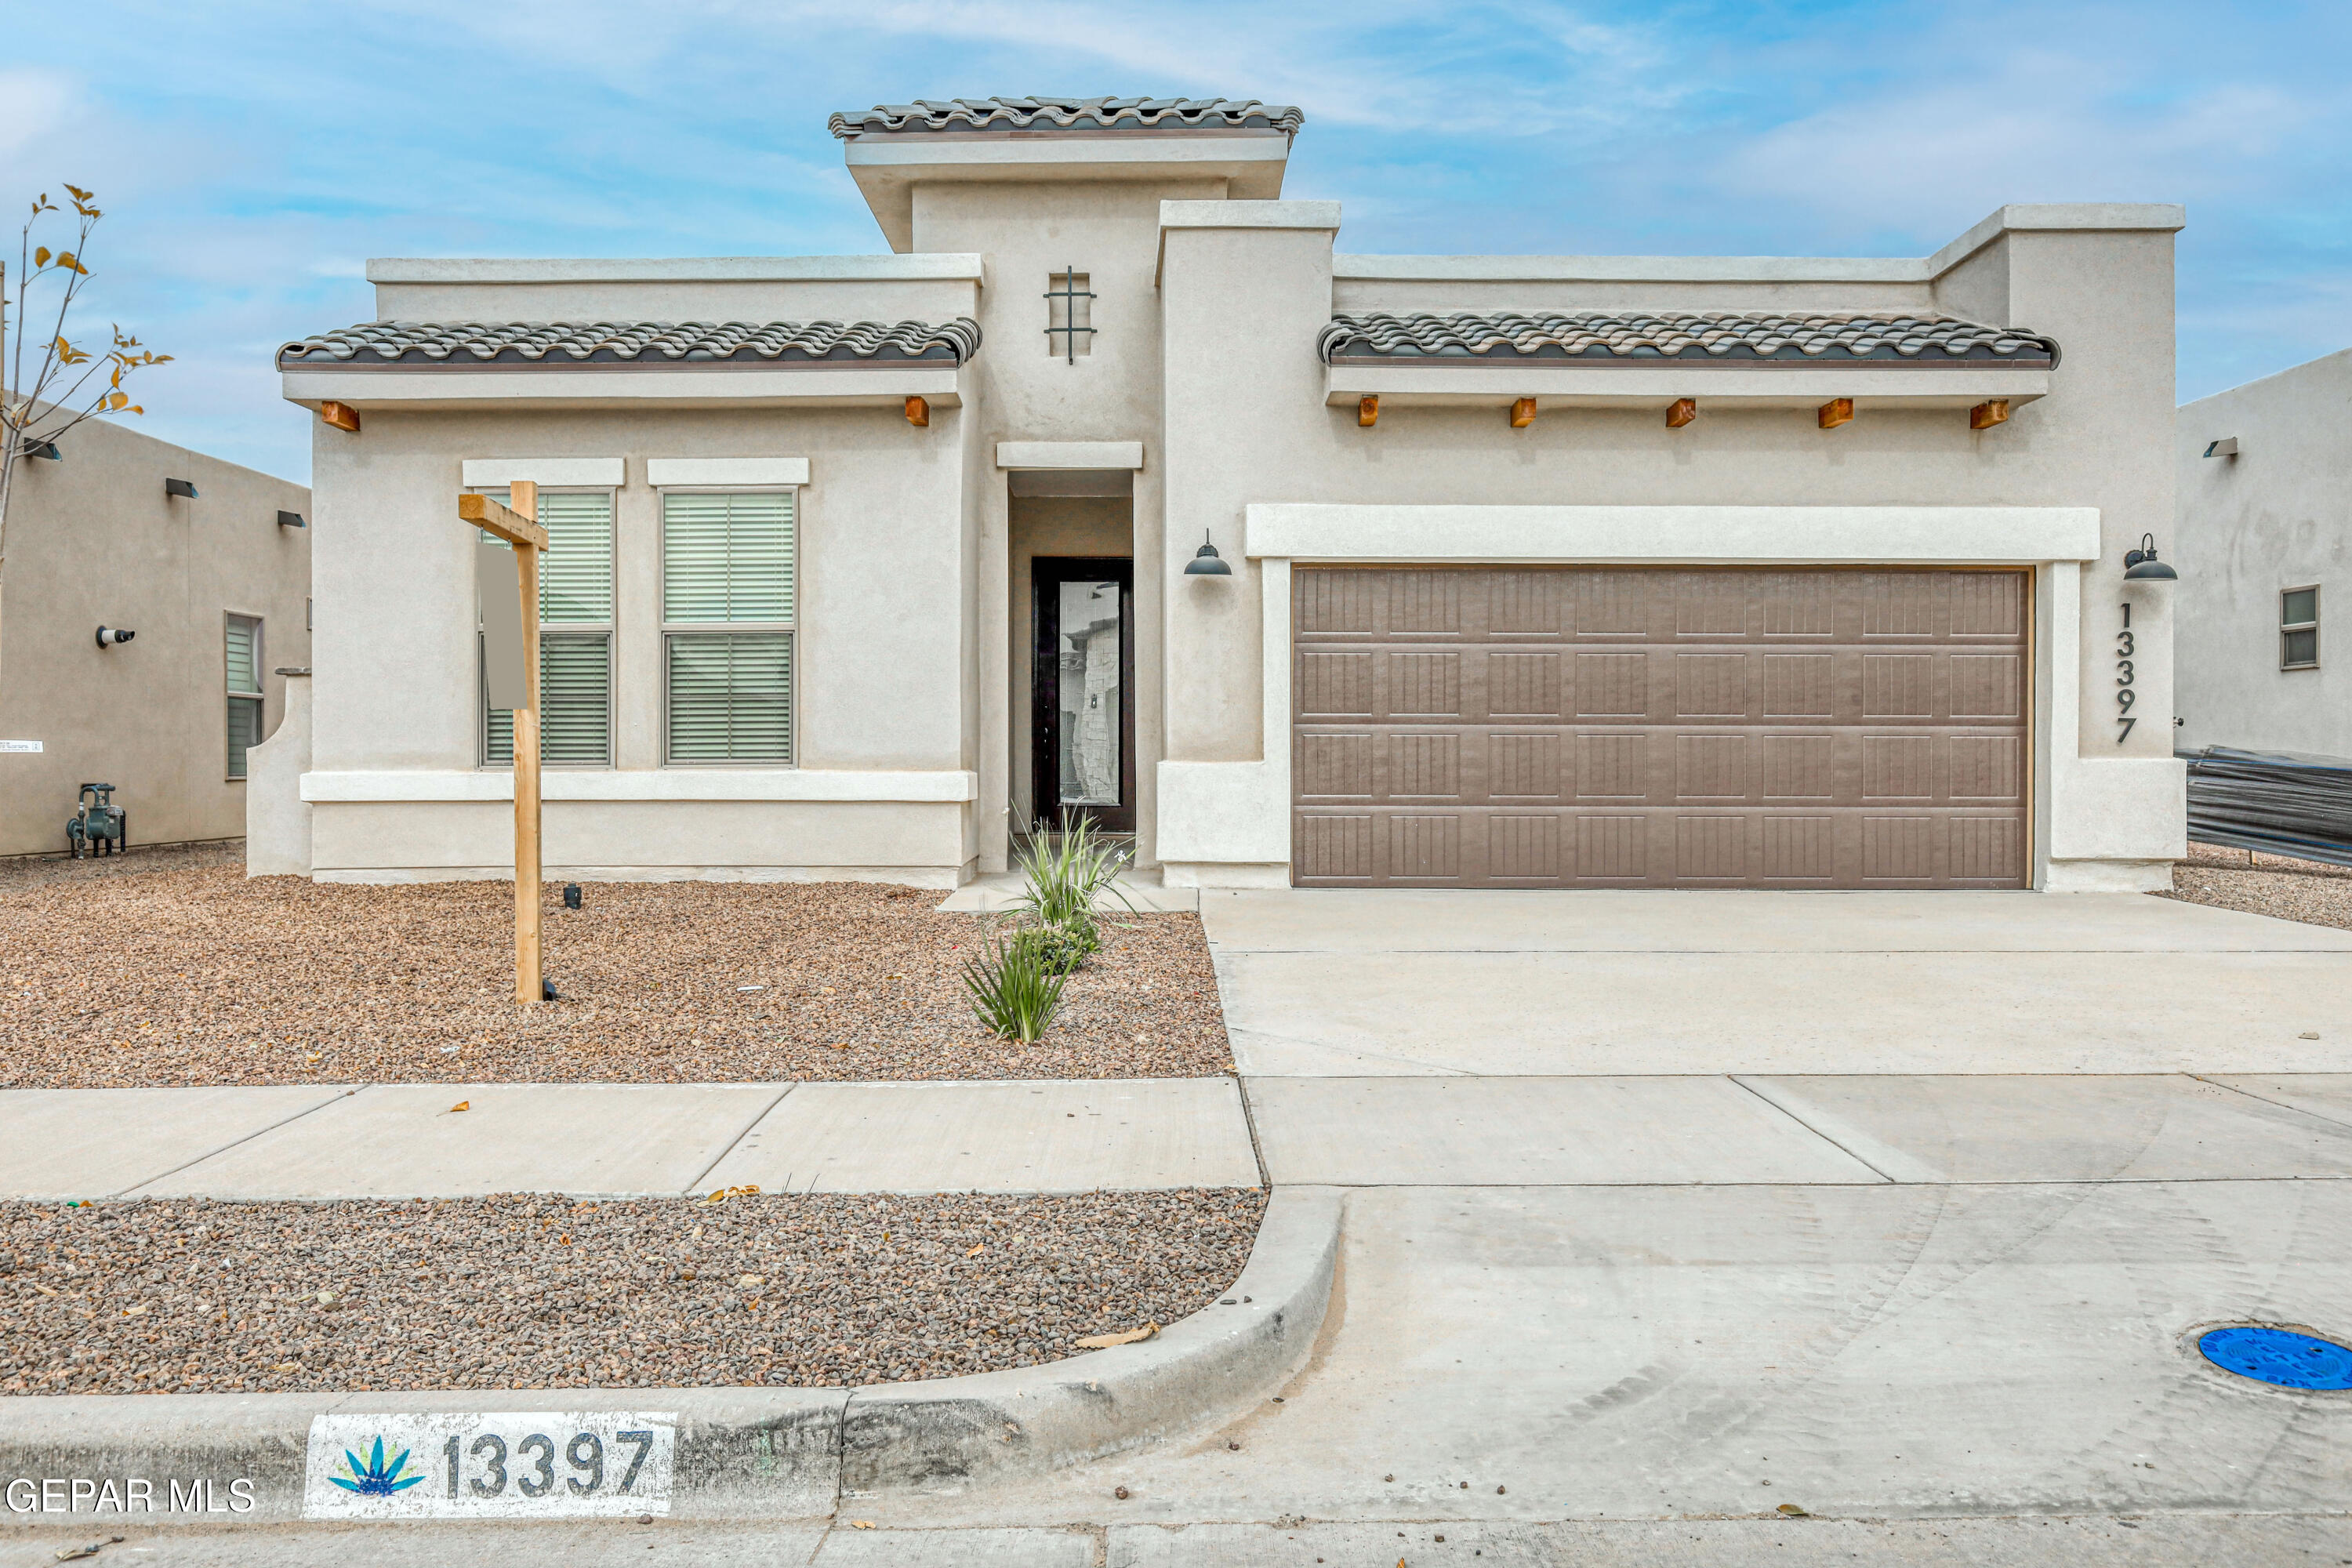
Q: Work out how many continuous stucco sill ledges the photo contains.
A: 1